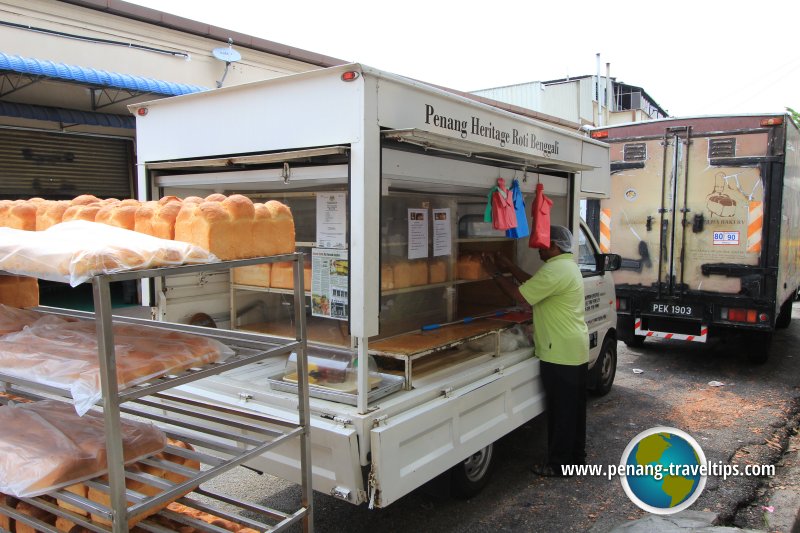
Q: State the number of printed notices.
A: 4